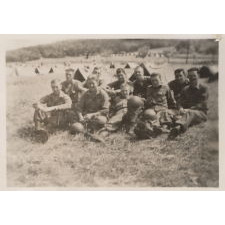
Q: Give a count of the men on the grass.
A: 10